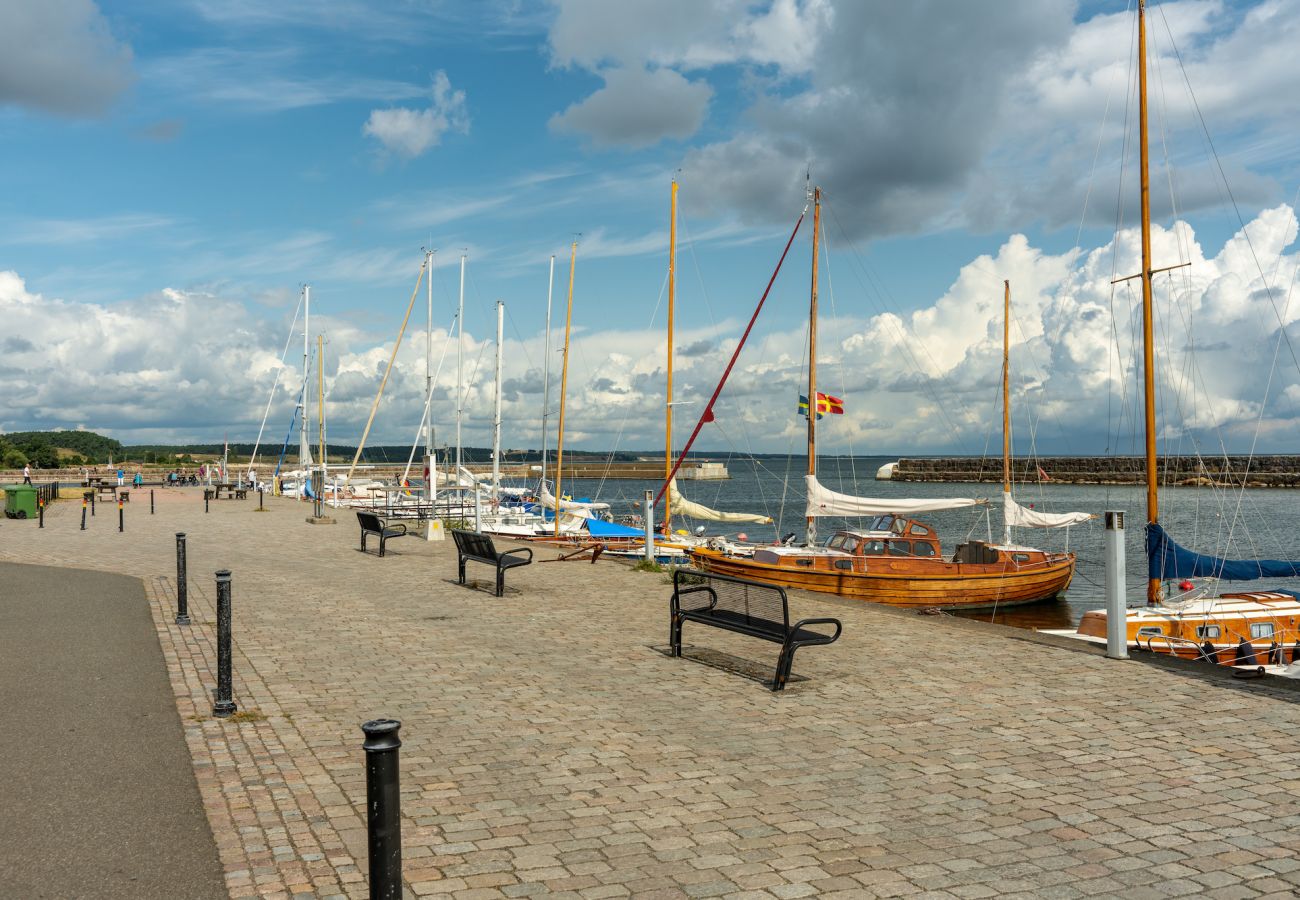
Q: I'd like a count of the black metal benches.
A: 3